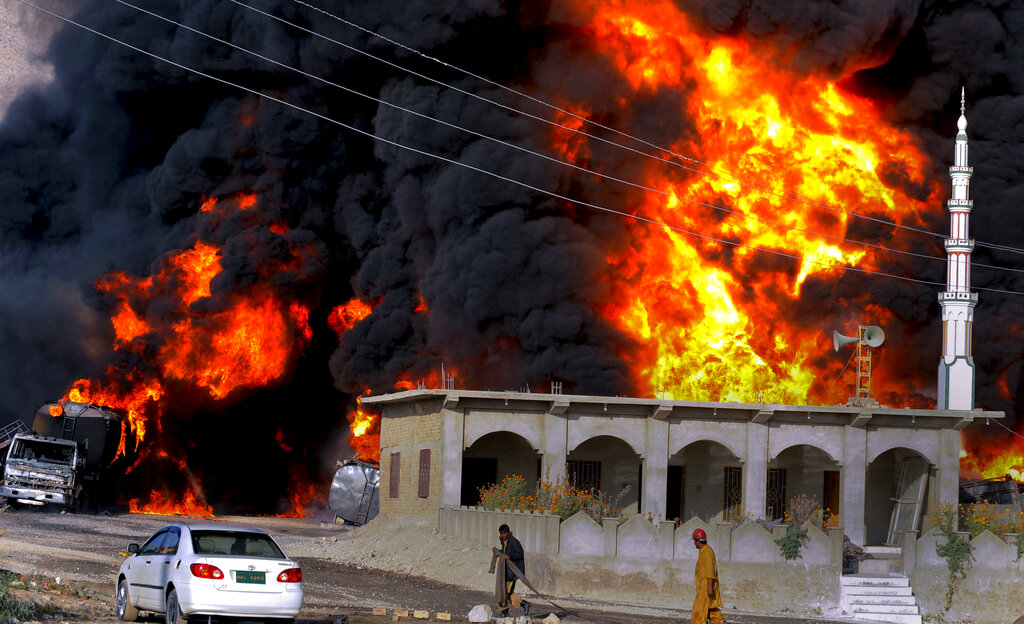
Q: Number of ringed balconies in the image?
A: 4